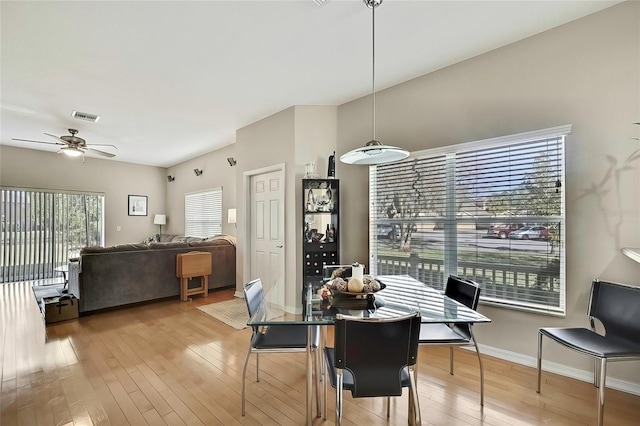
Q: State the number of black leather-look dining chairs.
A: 5